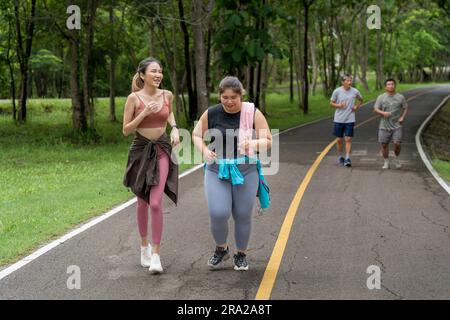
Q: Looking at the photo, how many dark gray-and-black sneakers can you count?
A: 2